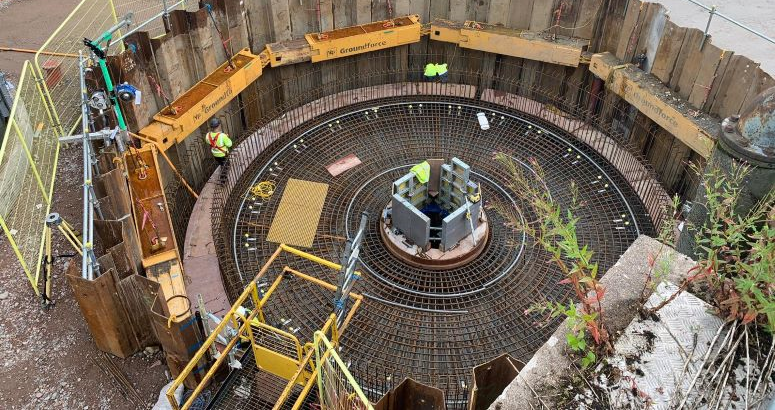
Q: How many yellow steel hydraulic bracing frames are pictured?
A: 5